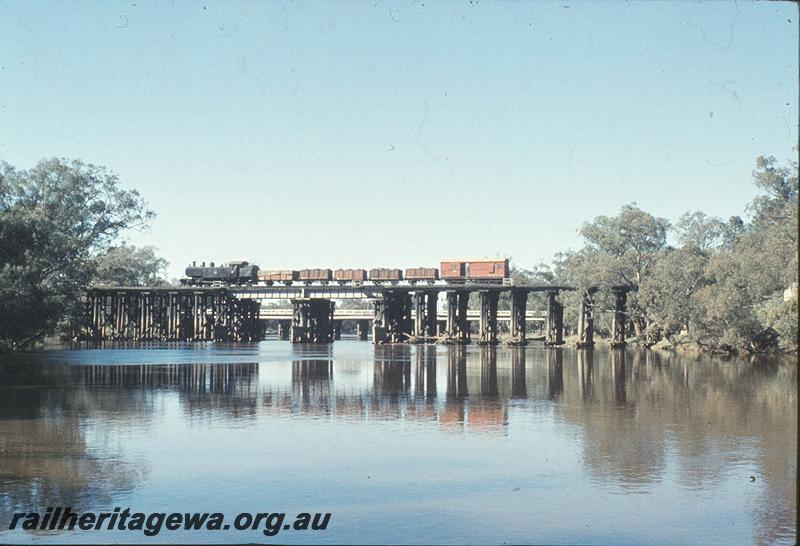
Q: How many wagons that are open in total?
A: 5